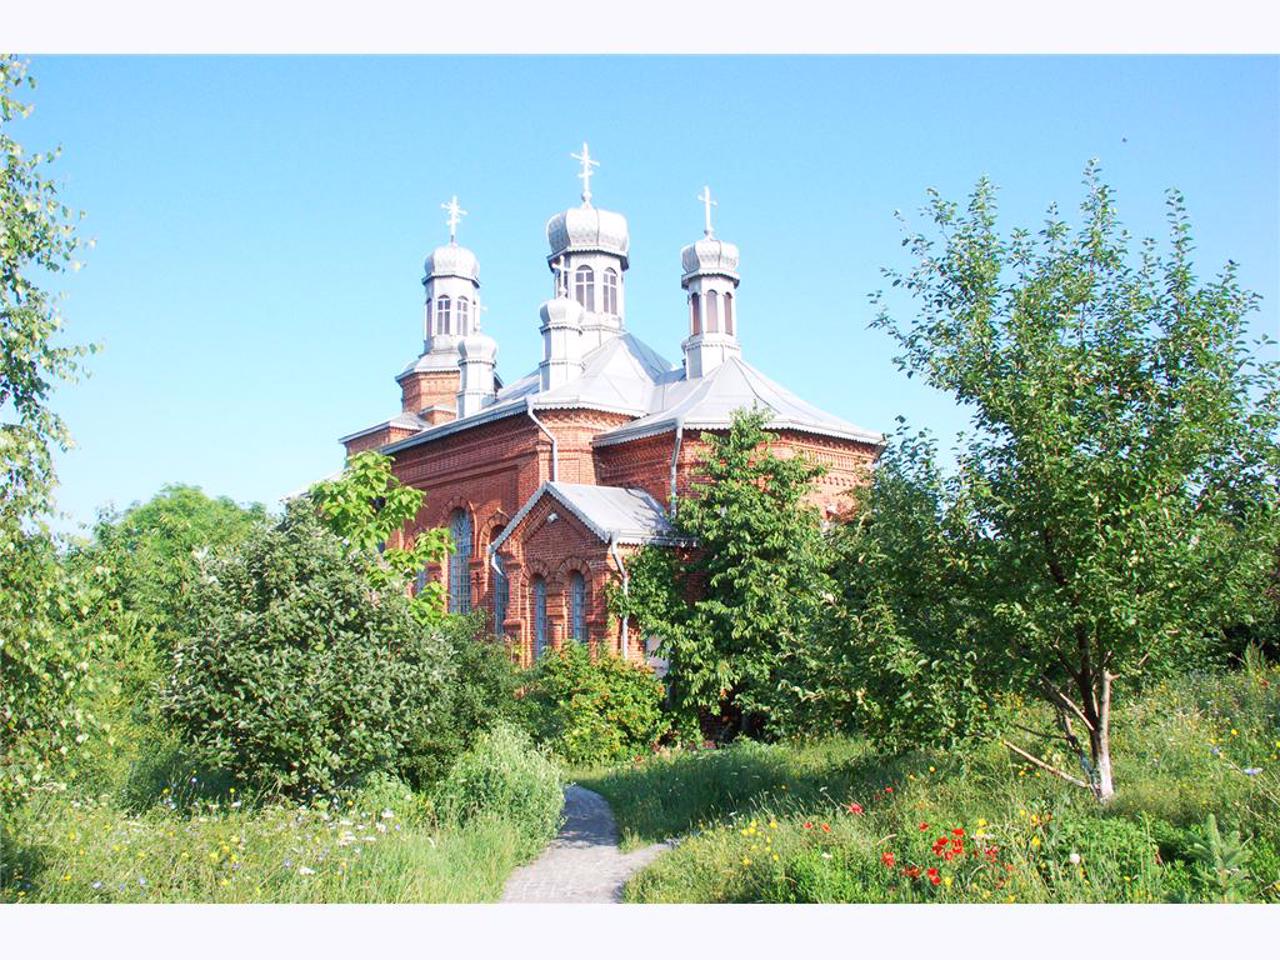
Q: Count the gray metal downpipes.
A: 4